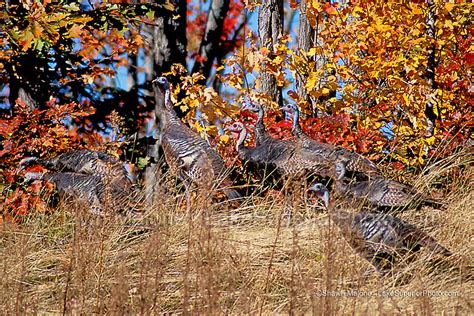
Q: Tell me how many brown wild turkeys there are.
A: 8